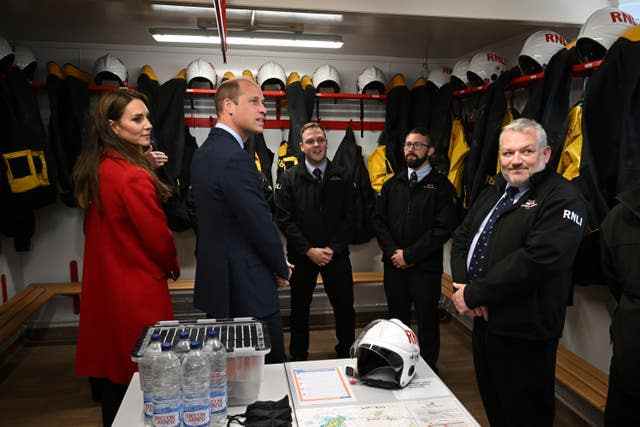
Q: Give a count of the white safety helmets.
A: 13